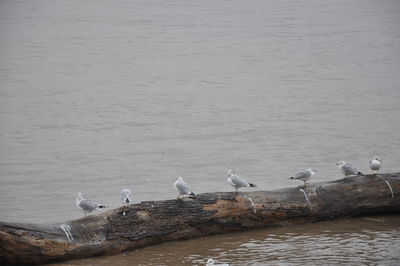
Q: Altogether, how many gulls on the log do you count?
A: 7